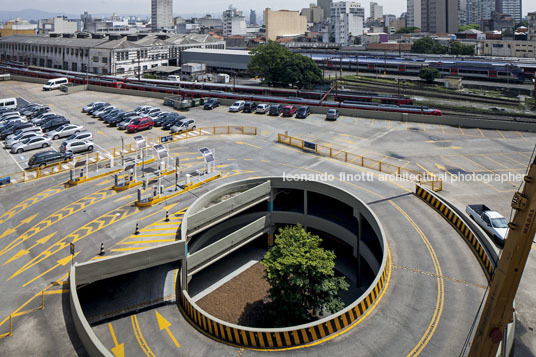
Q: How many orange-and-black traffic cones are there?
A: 3